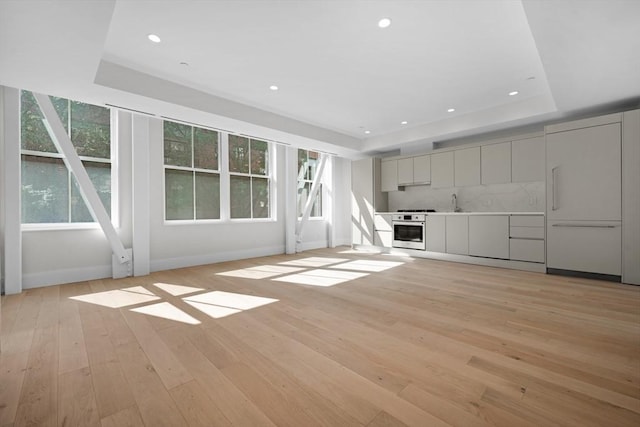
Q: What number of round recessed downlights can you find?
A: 7